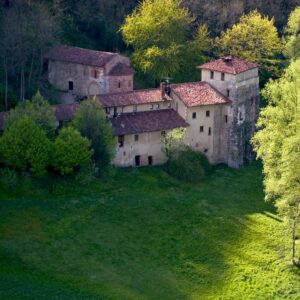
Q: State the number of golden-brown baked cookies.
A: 0